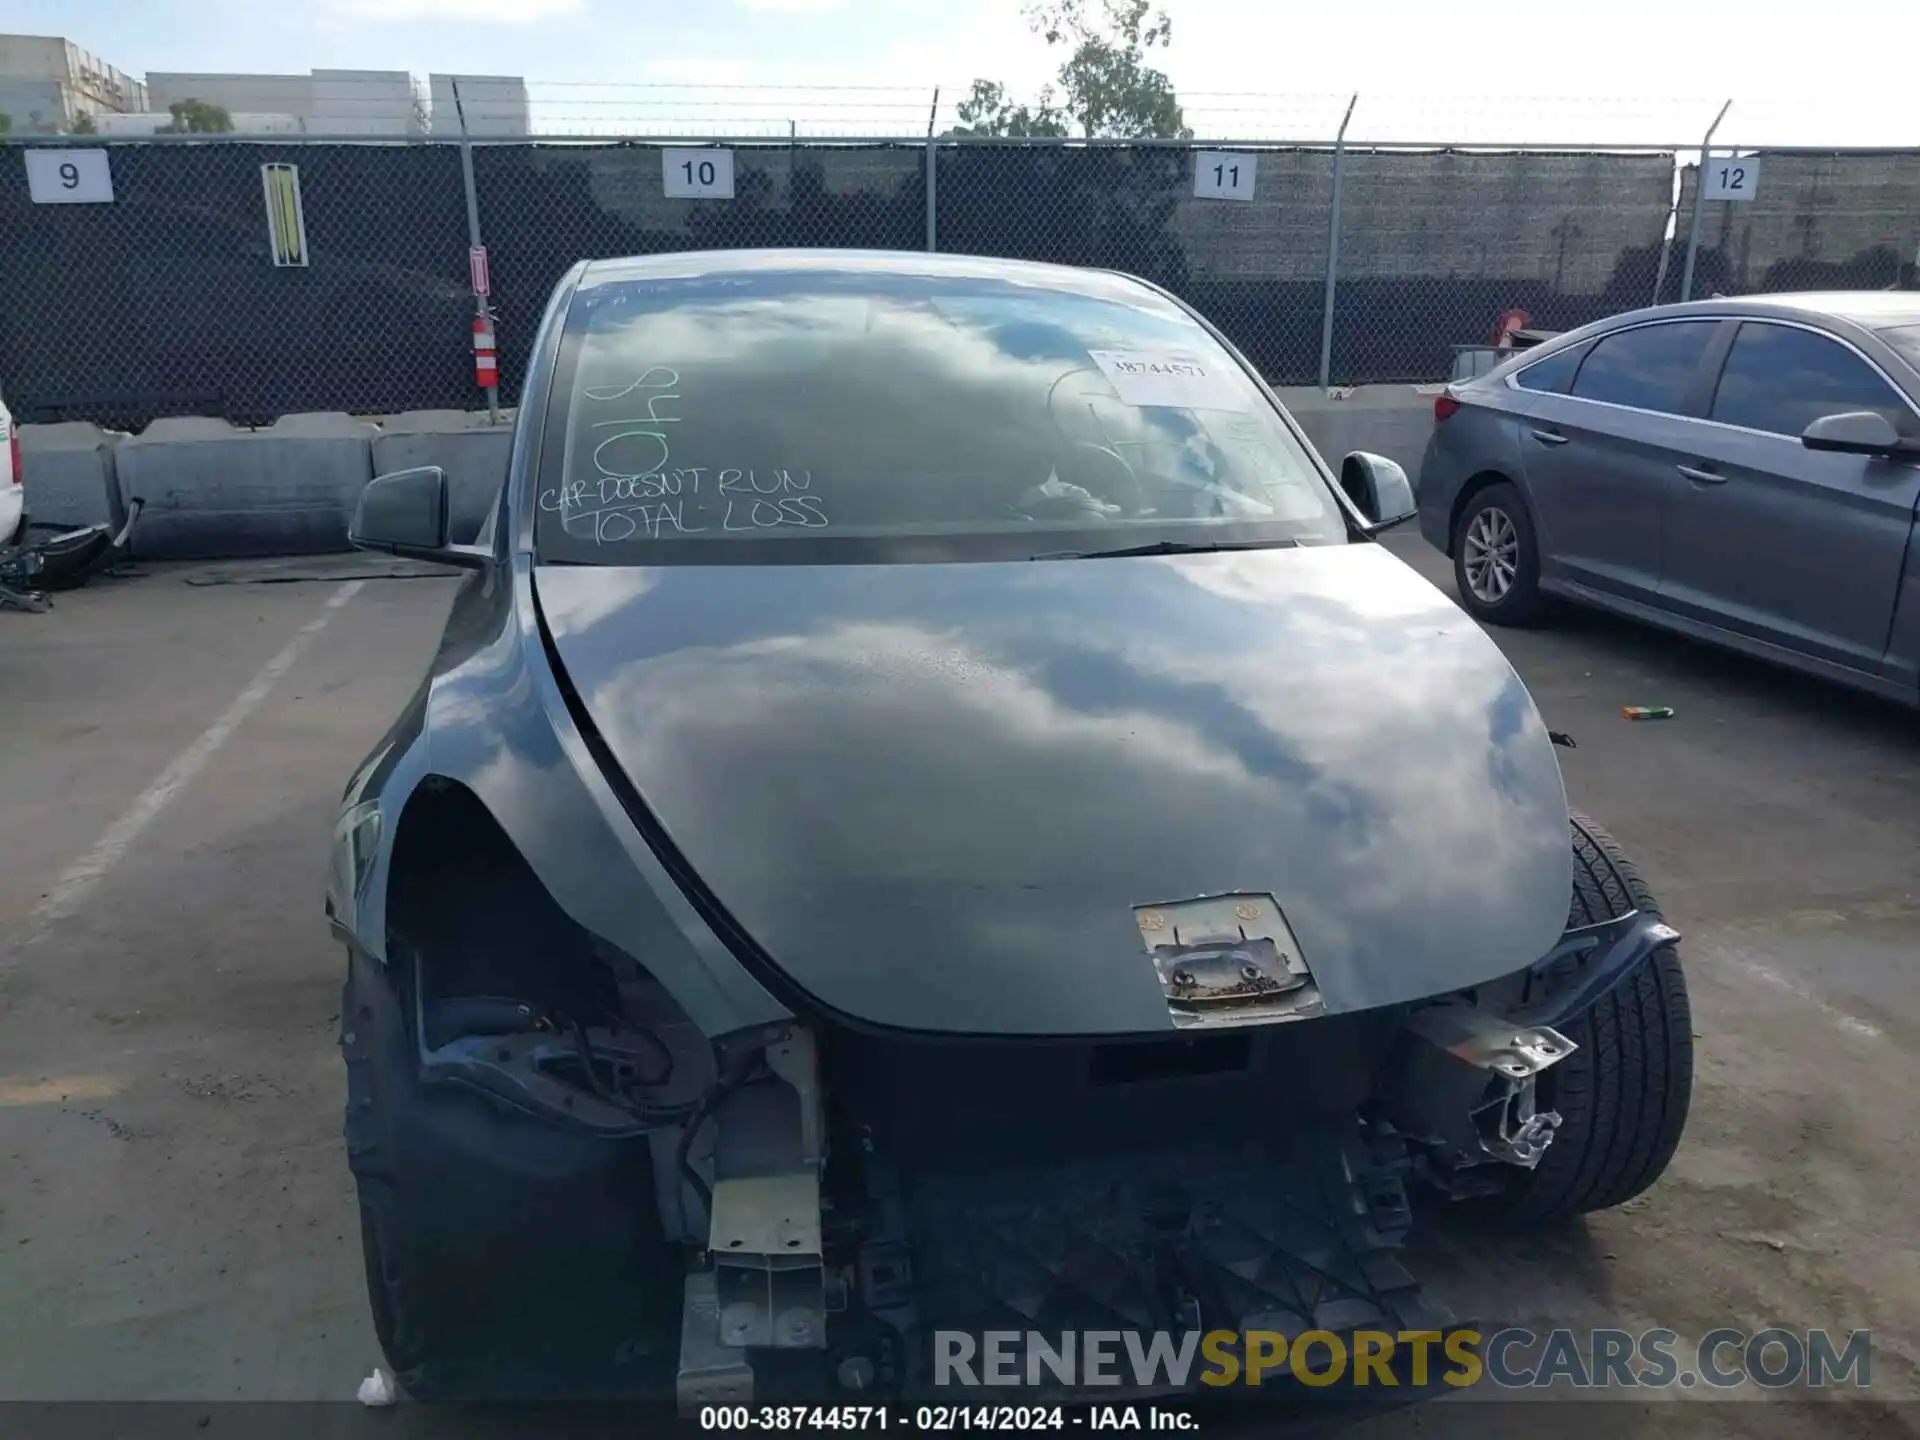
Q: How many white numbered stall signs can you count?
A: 4